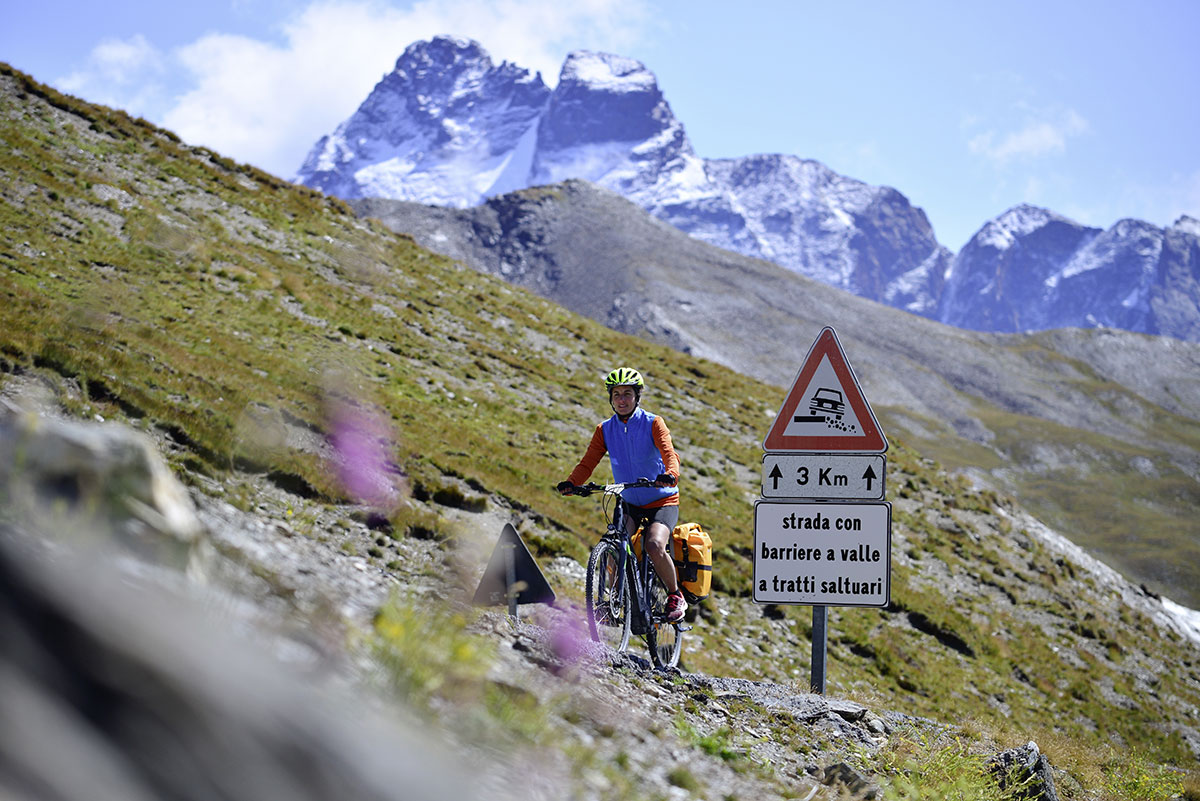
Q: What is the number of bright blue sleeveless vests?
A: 1